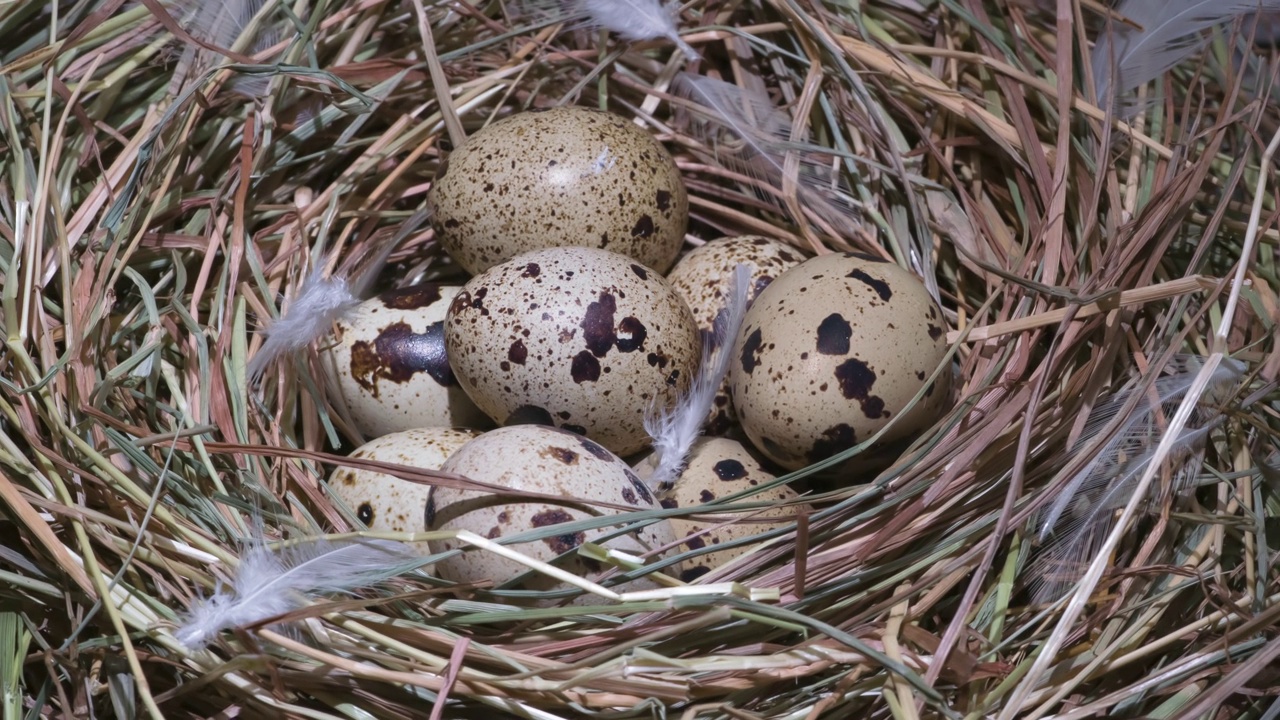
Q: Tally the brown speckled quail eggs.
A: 8